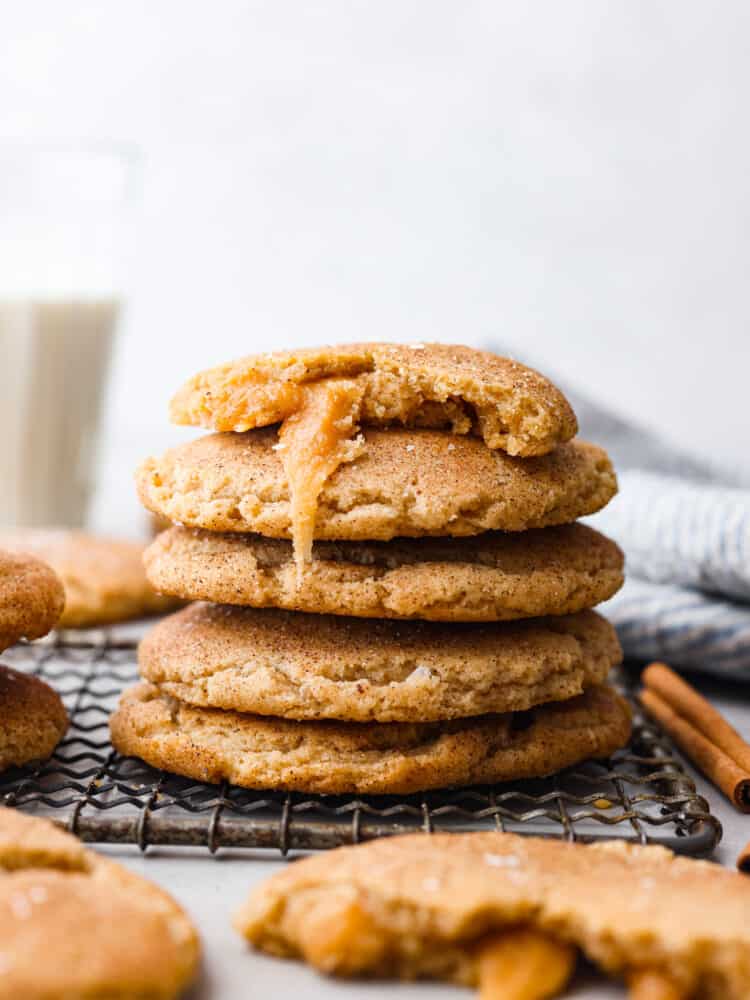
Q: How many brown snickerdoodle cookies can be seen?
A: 10